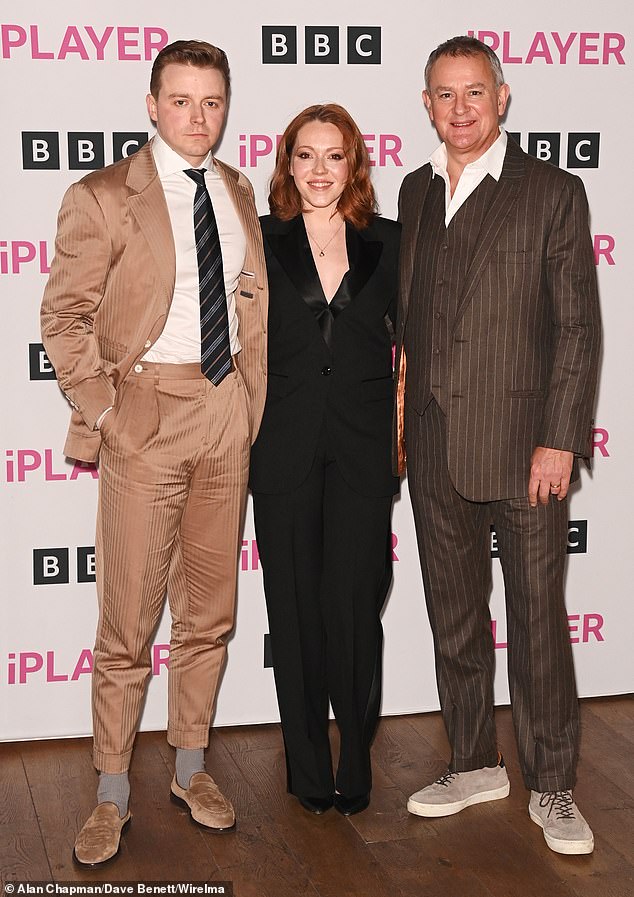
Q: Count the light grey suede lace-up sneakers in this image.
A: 2